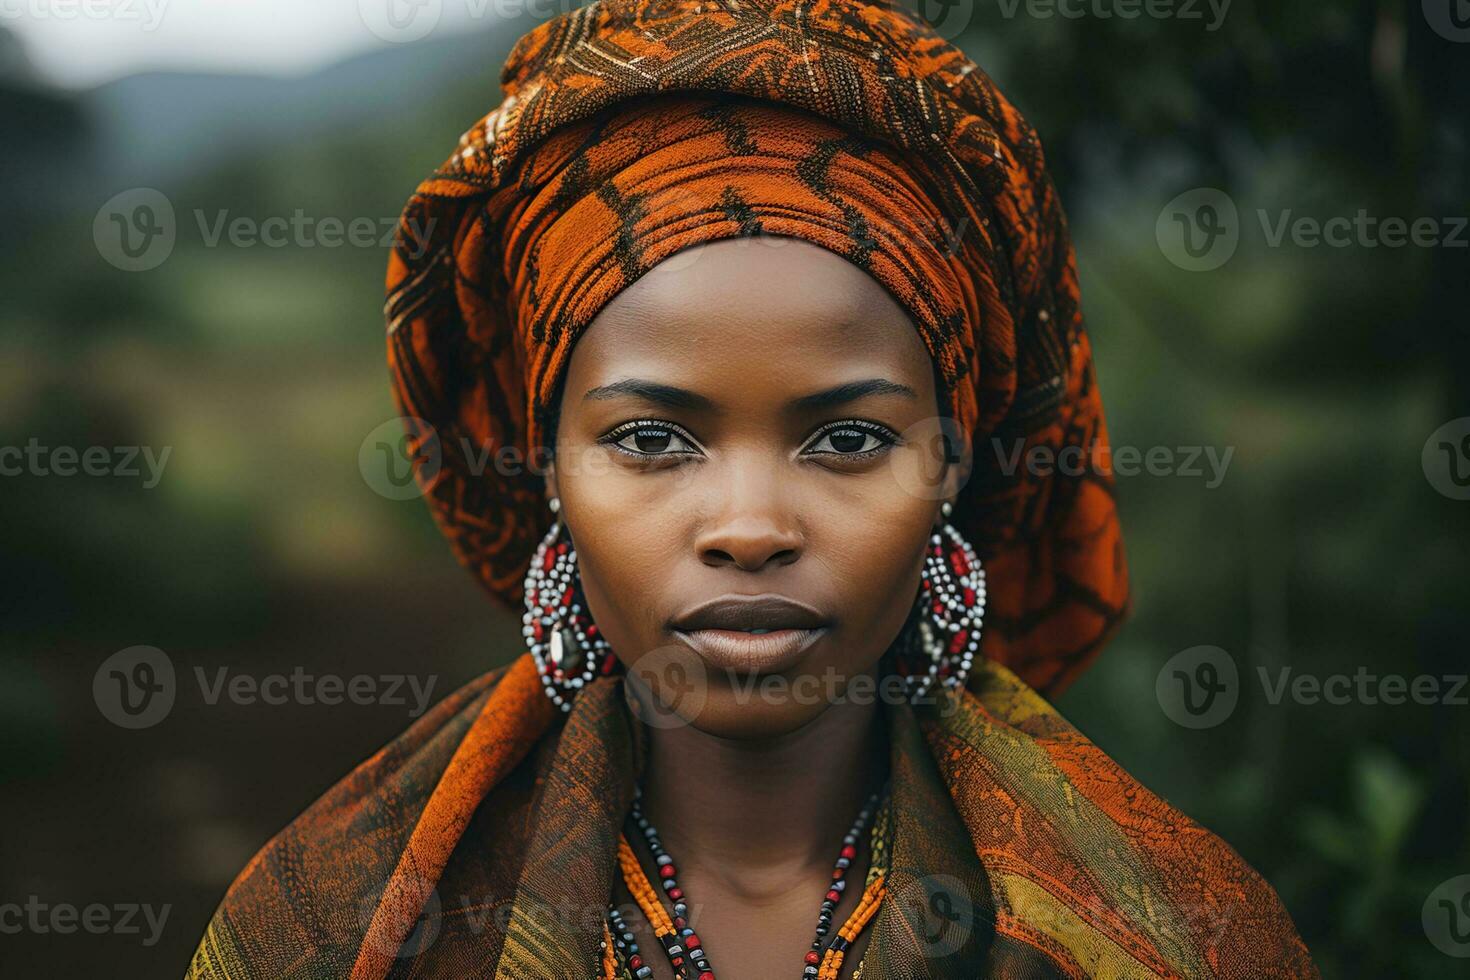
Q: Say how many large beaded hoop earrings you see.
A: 2